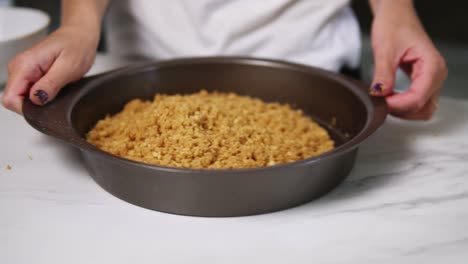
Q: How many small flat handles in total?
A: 2